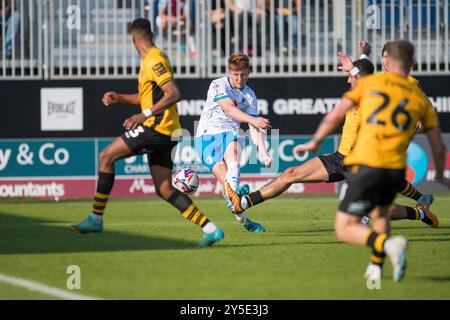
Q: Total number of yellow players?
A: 4